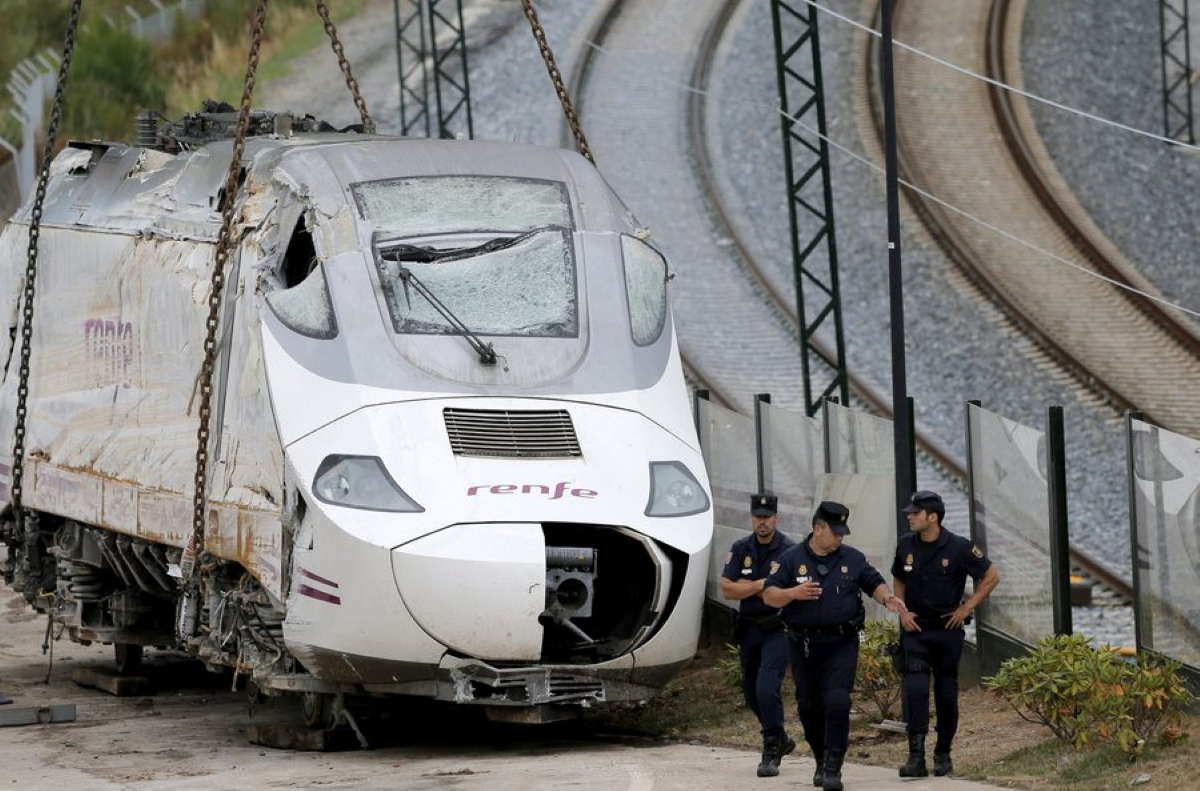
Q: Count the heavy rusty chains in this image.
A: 4